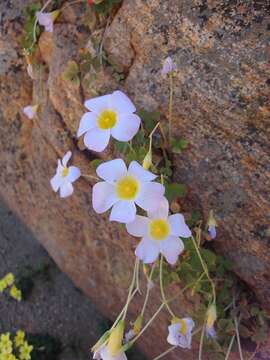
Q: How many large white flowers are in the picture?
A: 3